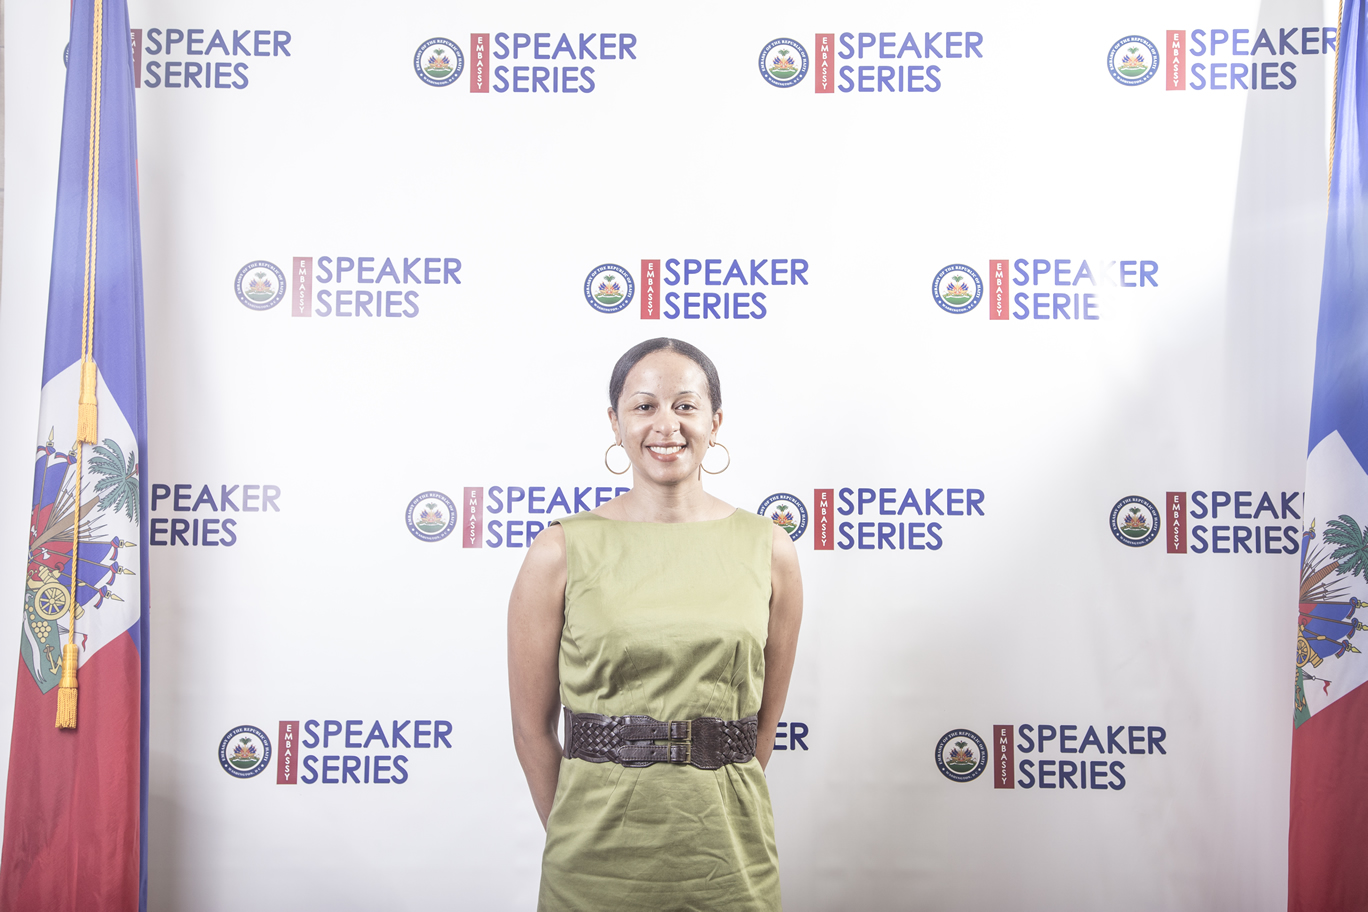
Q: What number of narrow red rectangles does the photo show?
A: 12